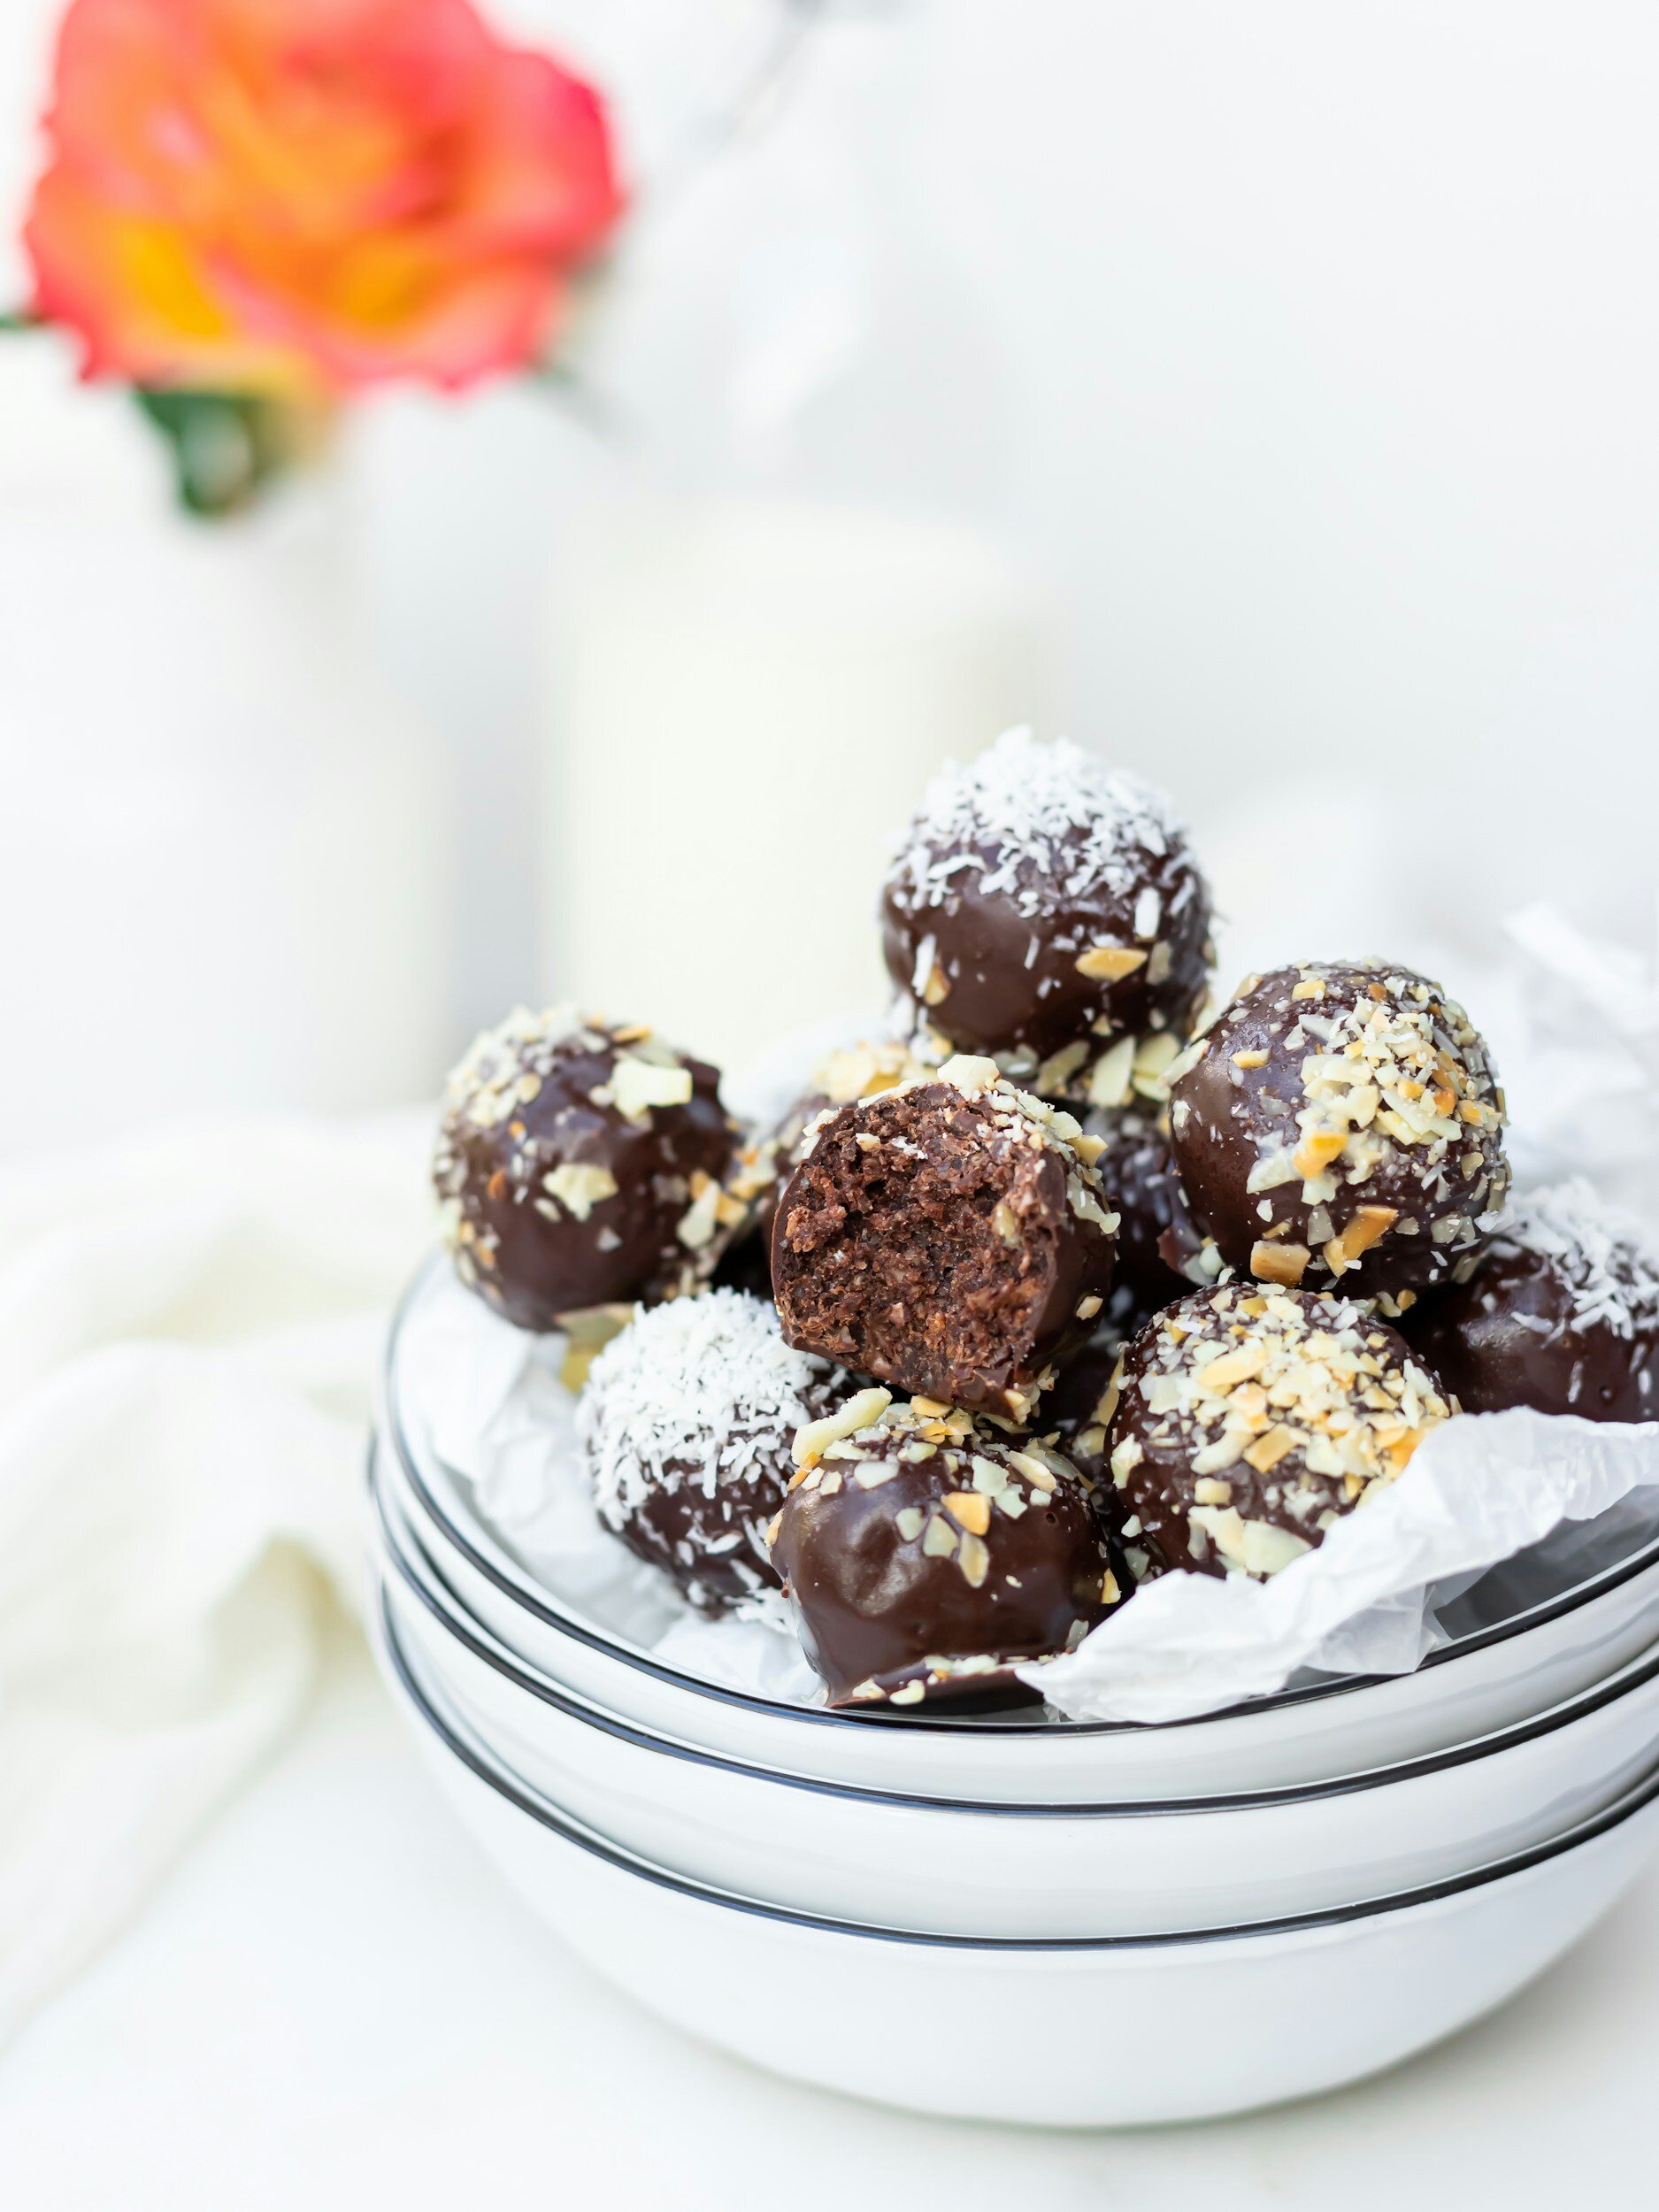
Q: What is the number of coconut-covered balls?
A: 3